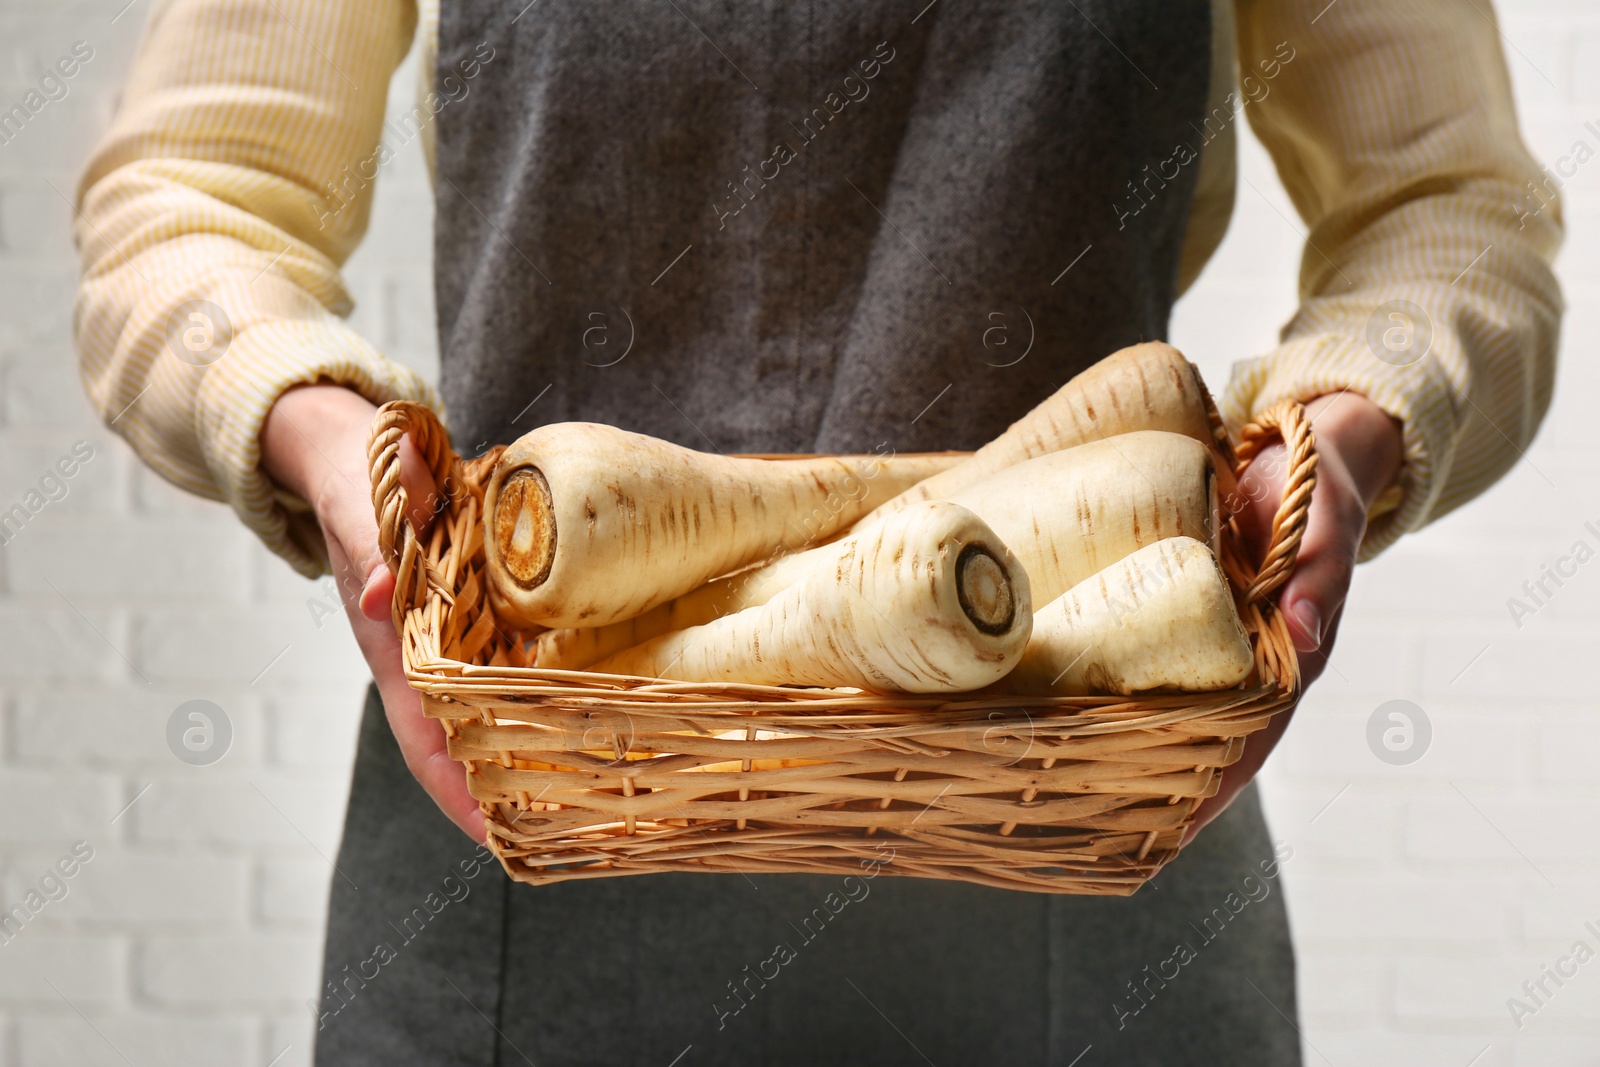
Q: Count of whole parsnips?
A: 5